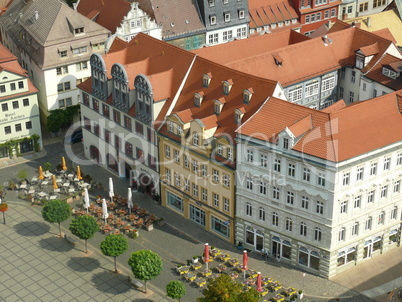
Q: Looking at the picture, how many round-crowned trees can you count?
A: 5